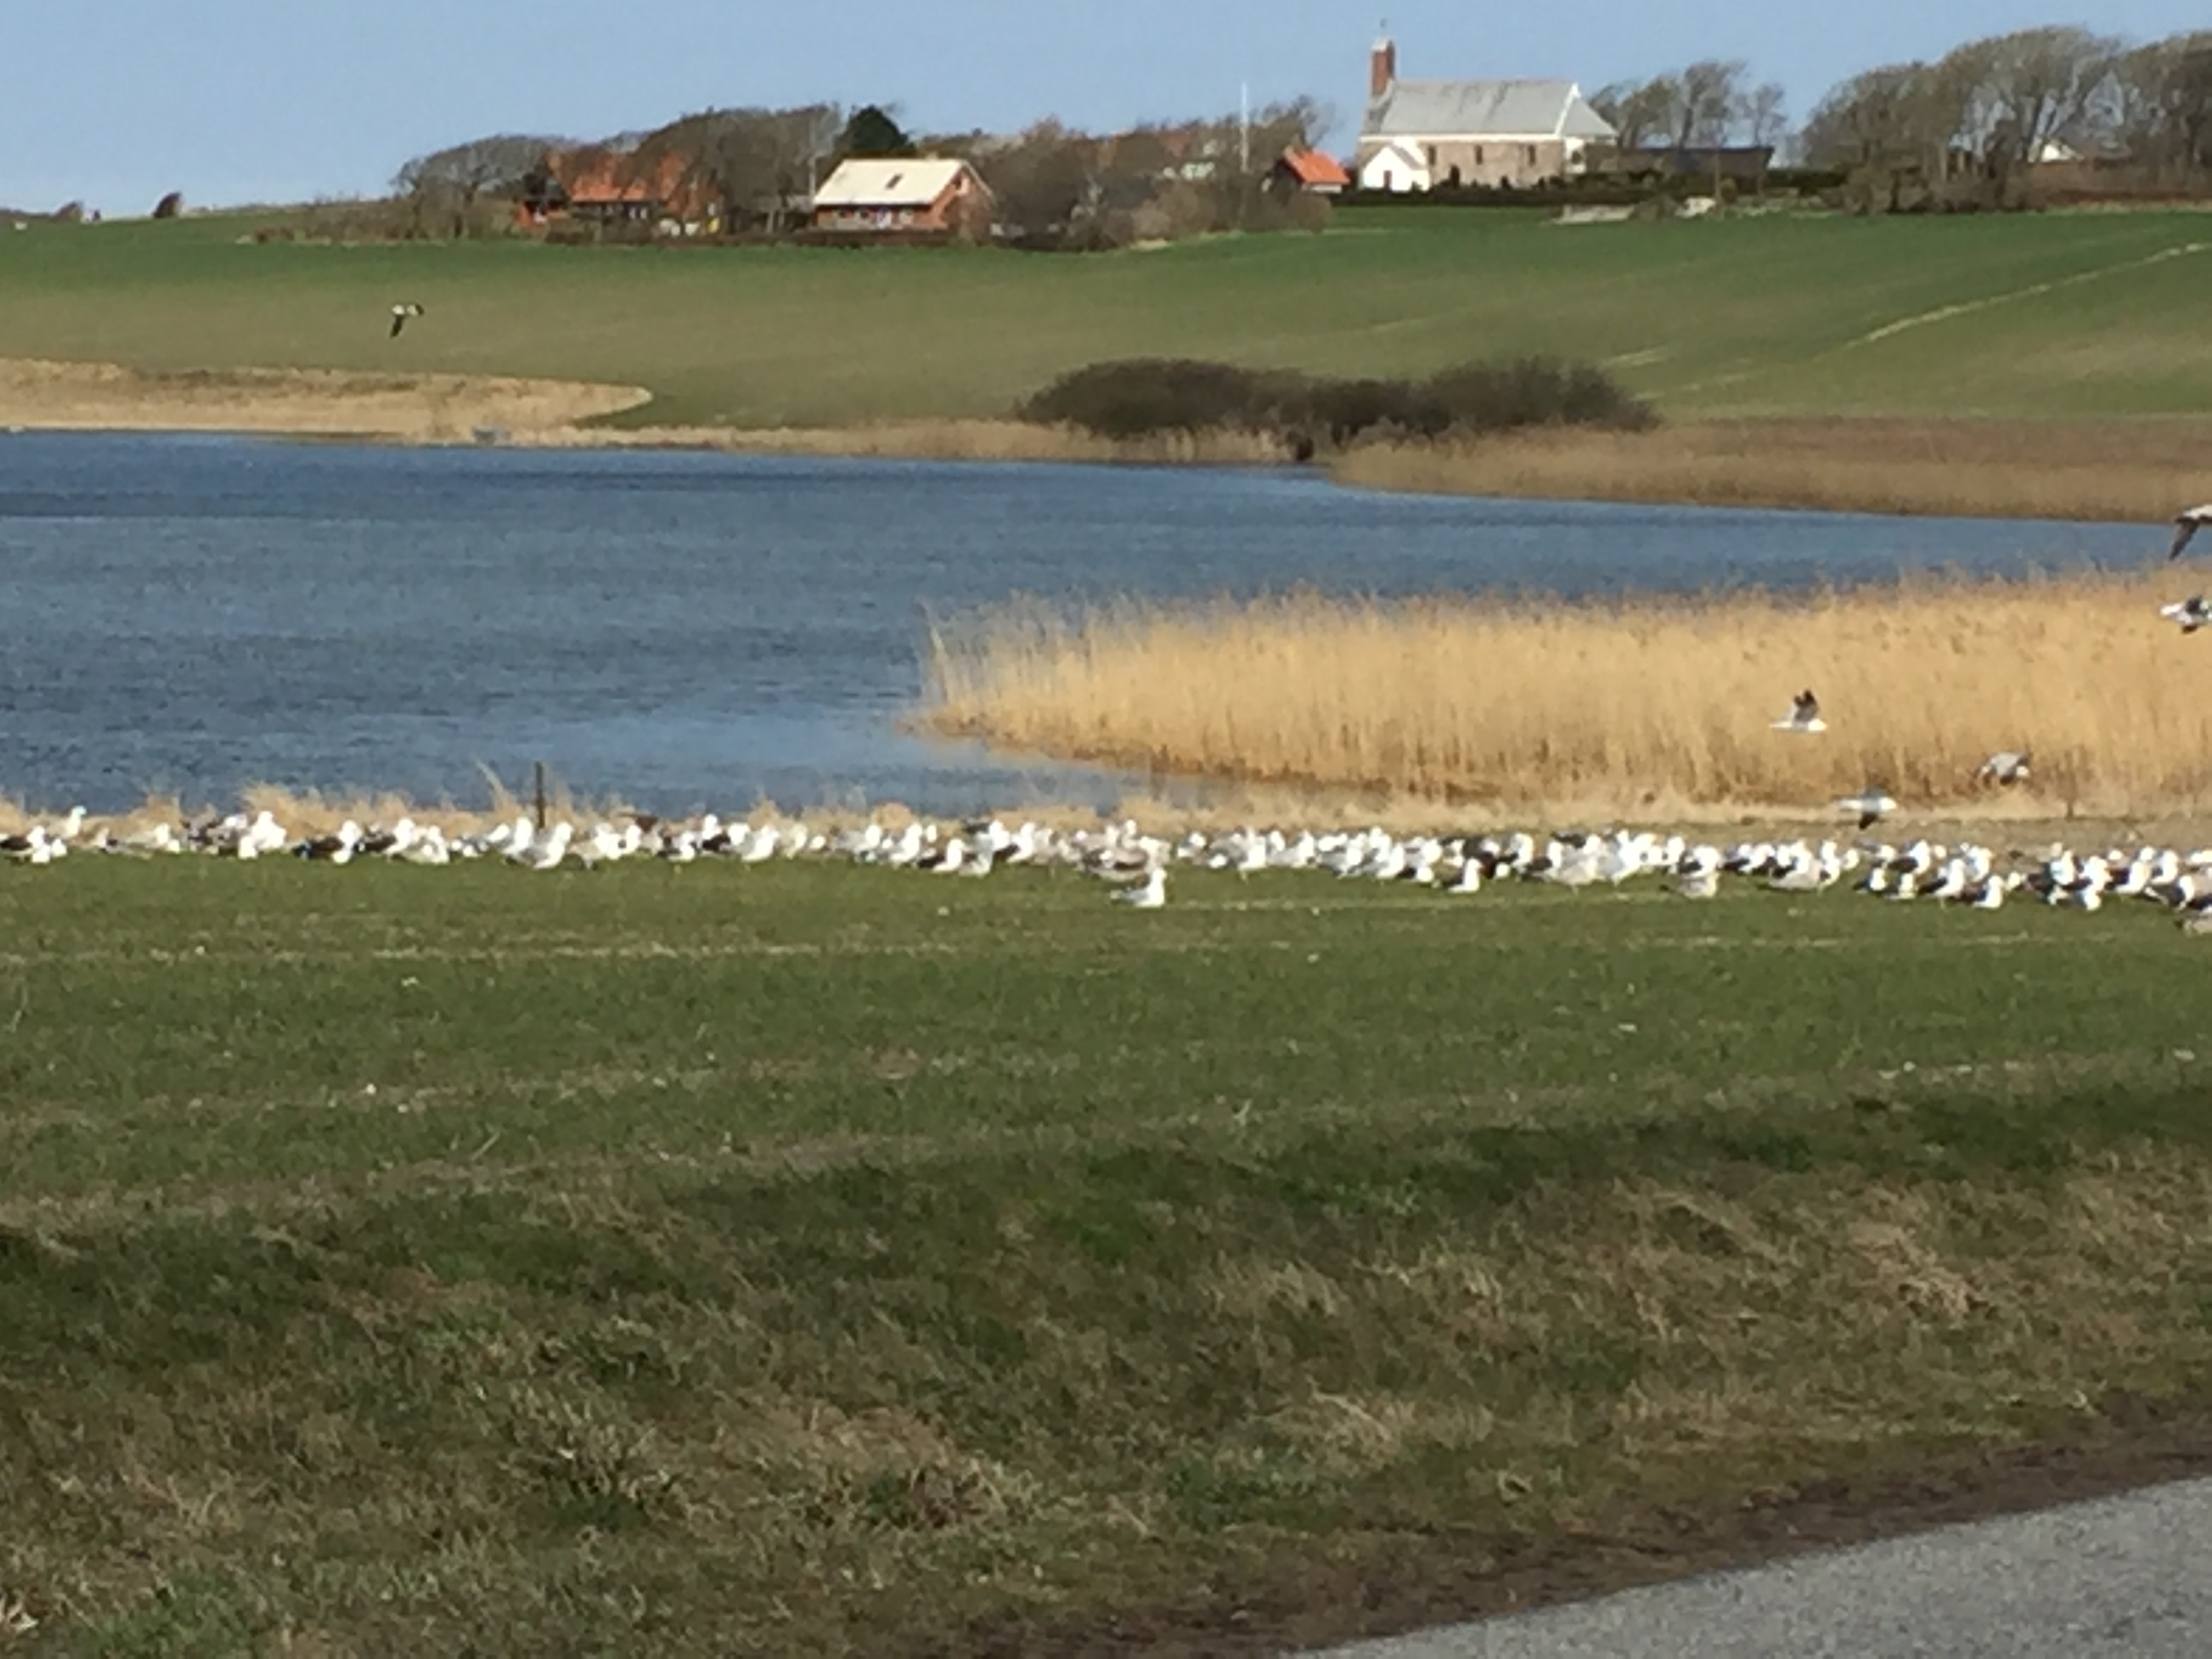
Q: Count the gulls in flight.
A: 6